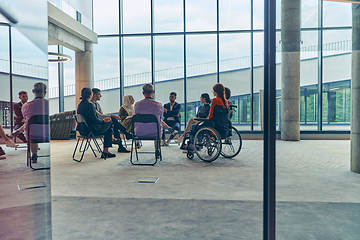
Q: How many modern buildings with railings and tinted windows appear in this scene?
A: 1